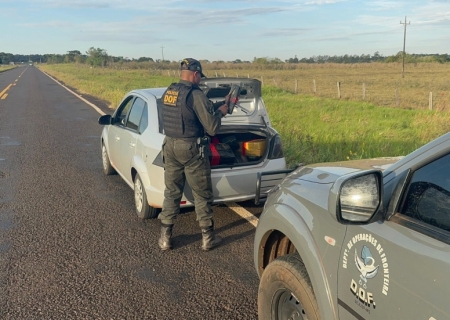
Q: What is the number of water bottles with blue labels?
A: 0